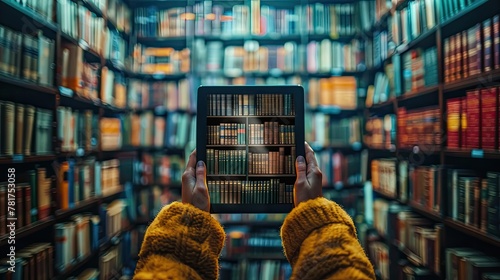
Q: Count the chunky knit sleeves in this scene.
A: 2